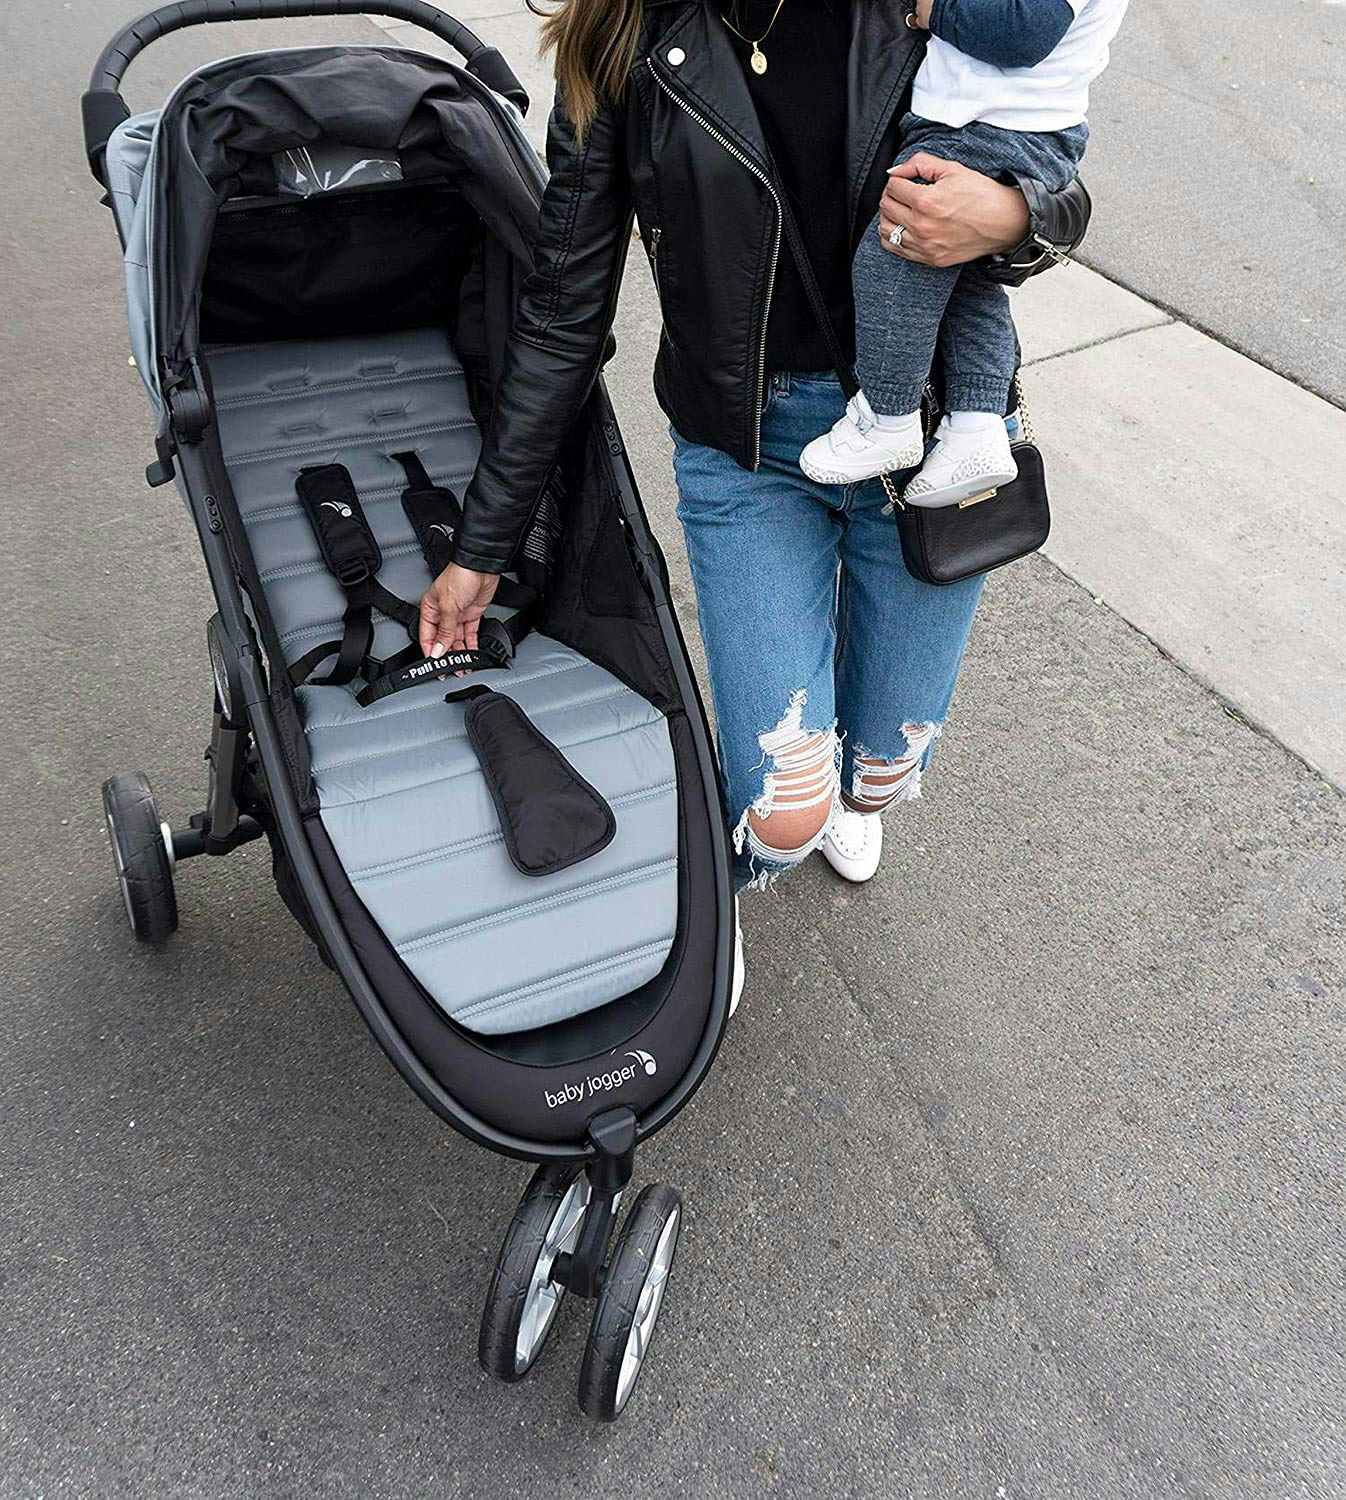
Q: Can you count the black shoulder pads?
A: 2